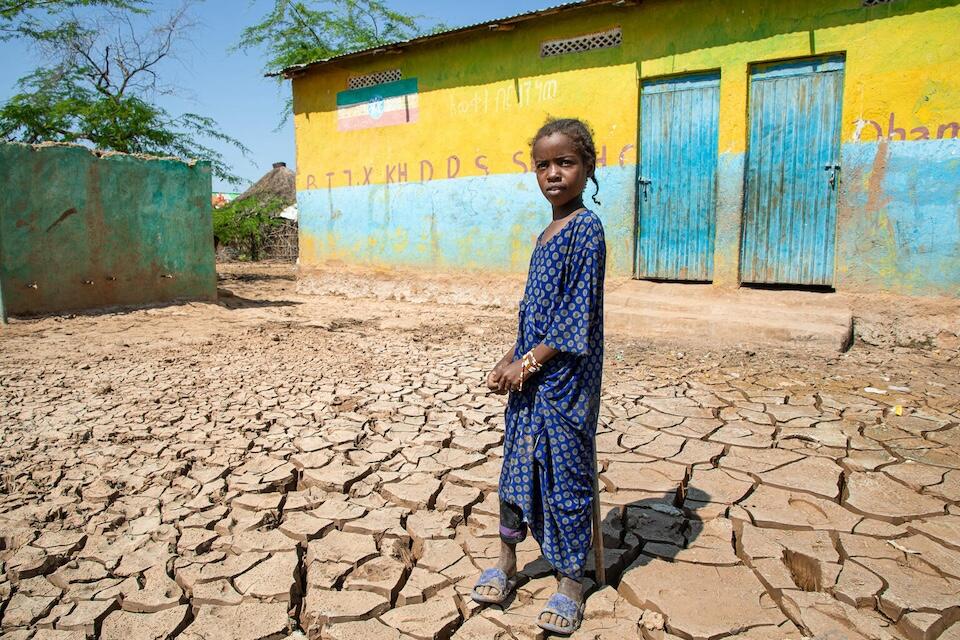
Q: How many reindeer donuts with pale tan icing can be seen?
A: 0